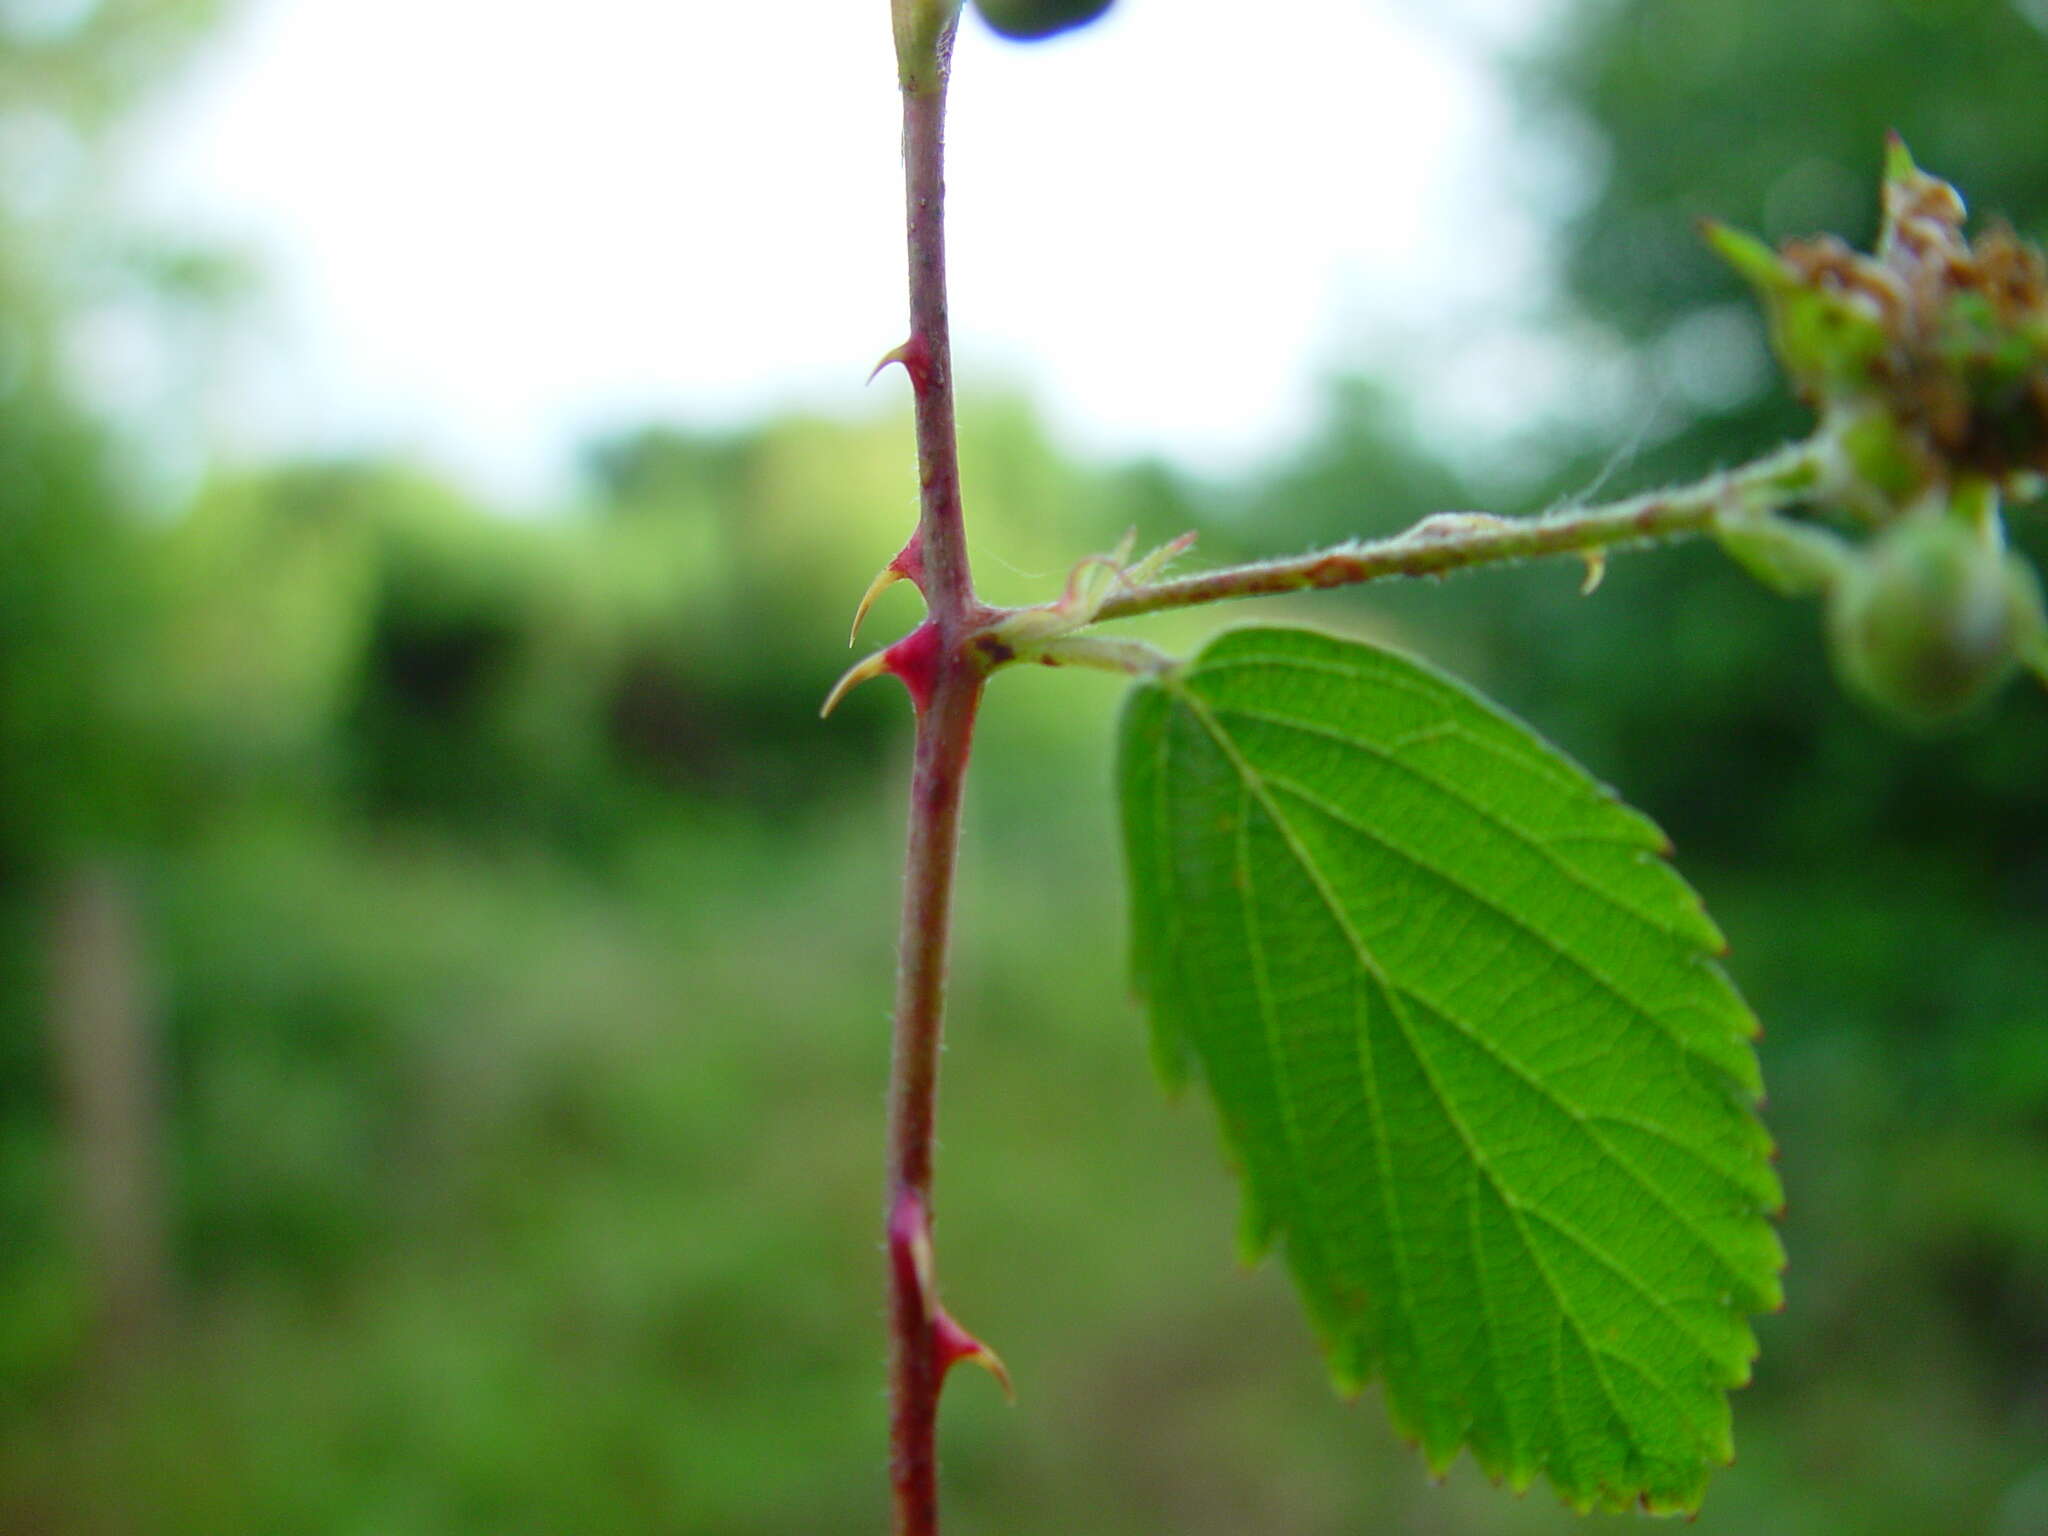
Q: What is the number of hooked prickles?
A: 6